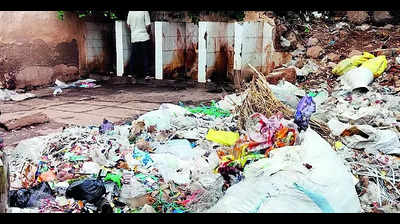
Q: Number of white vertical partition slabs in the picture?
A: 4